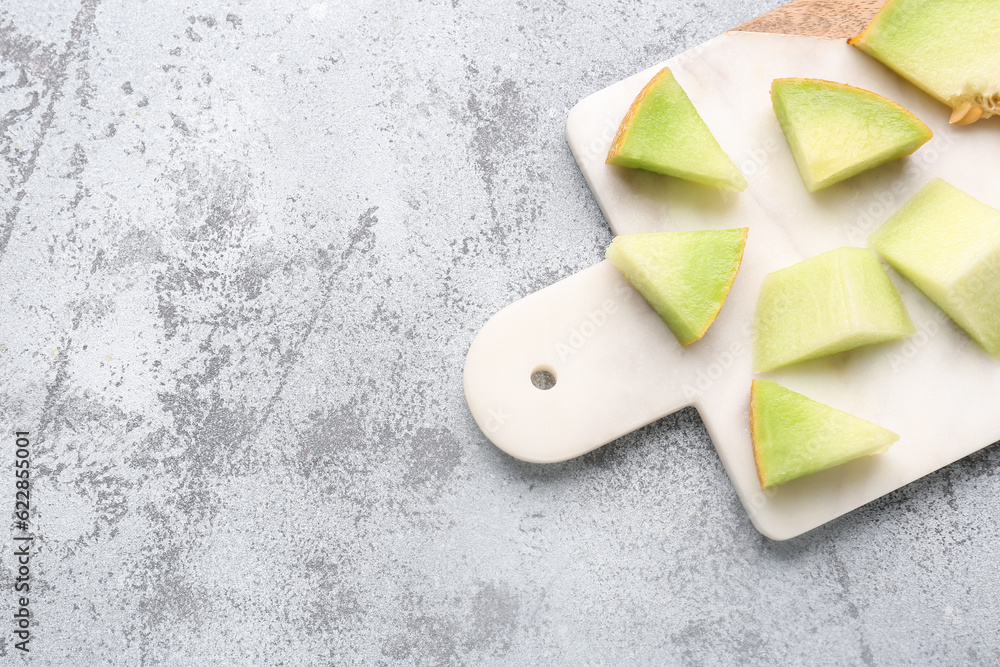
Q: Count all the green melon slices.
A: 7